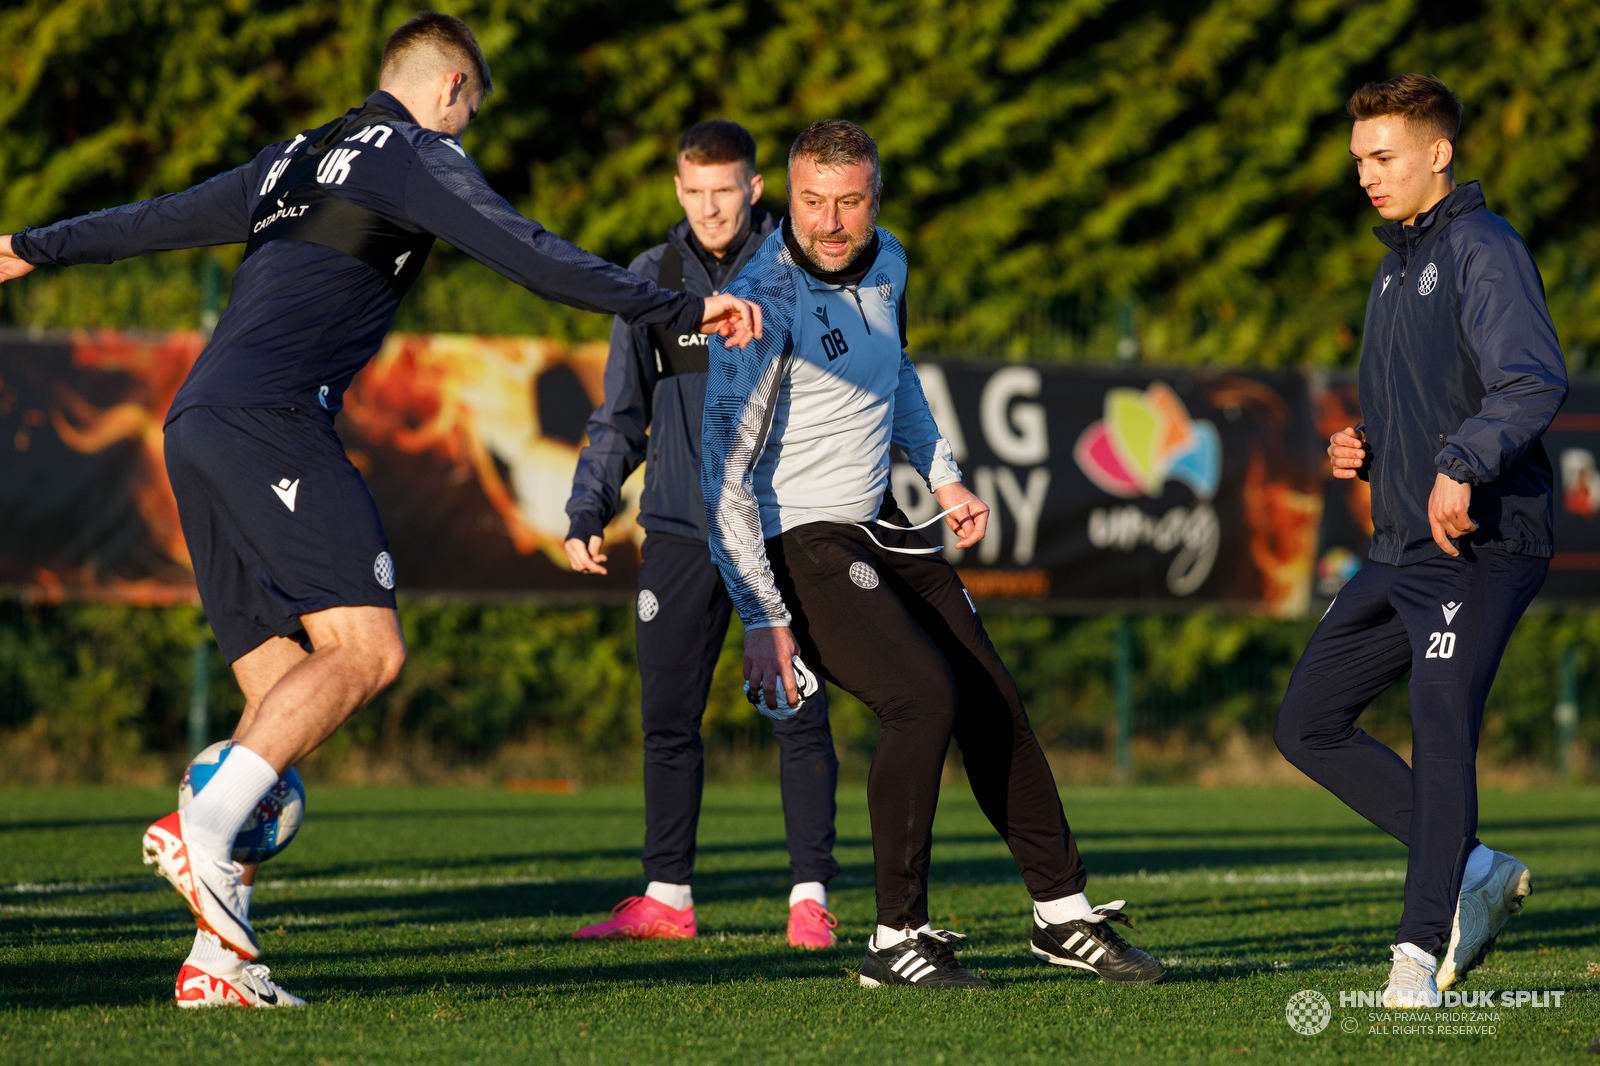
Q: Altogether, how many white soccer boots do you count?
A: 4